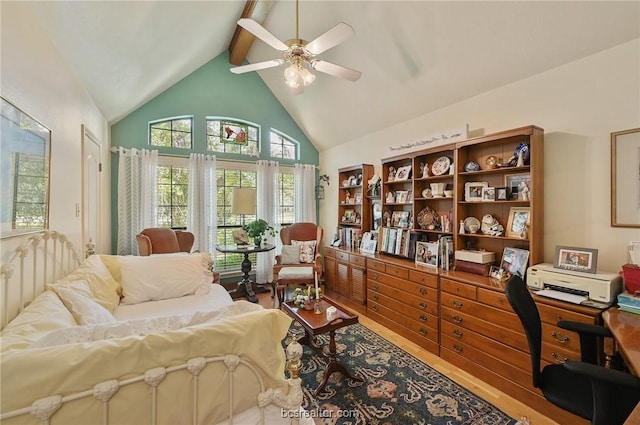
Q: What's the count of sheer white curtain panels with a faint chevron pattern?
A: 4